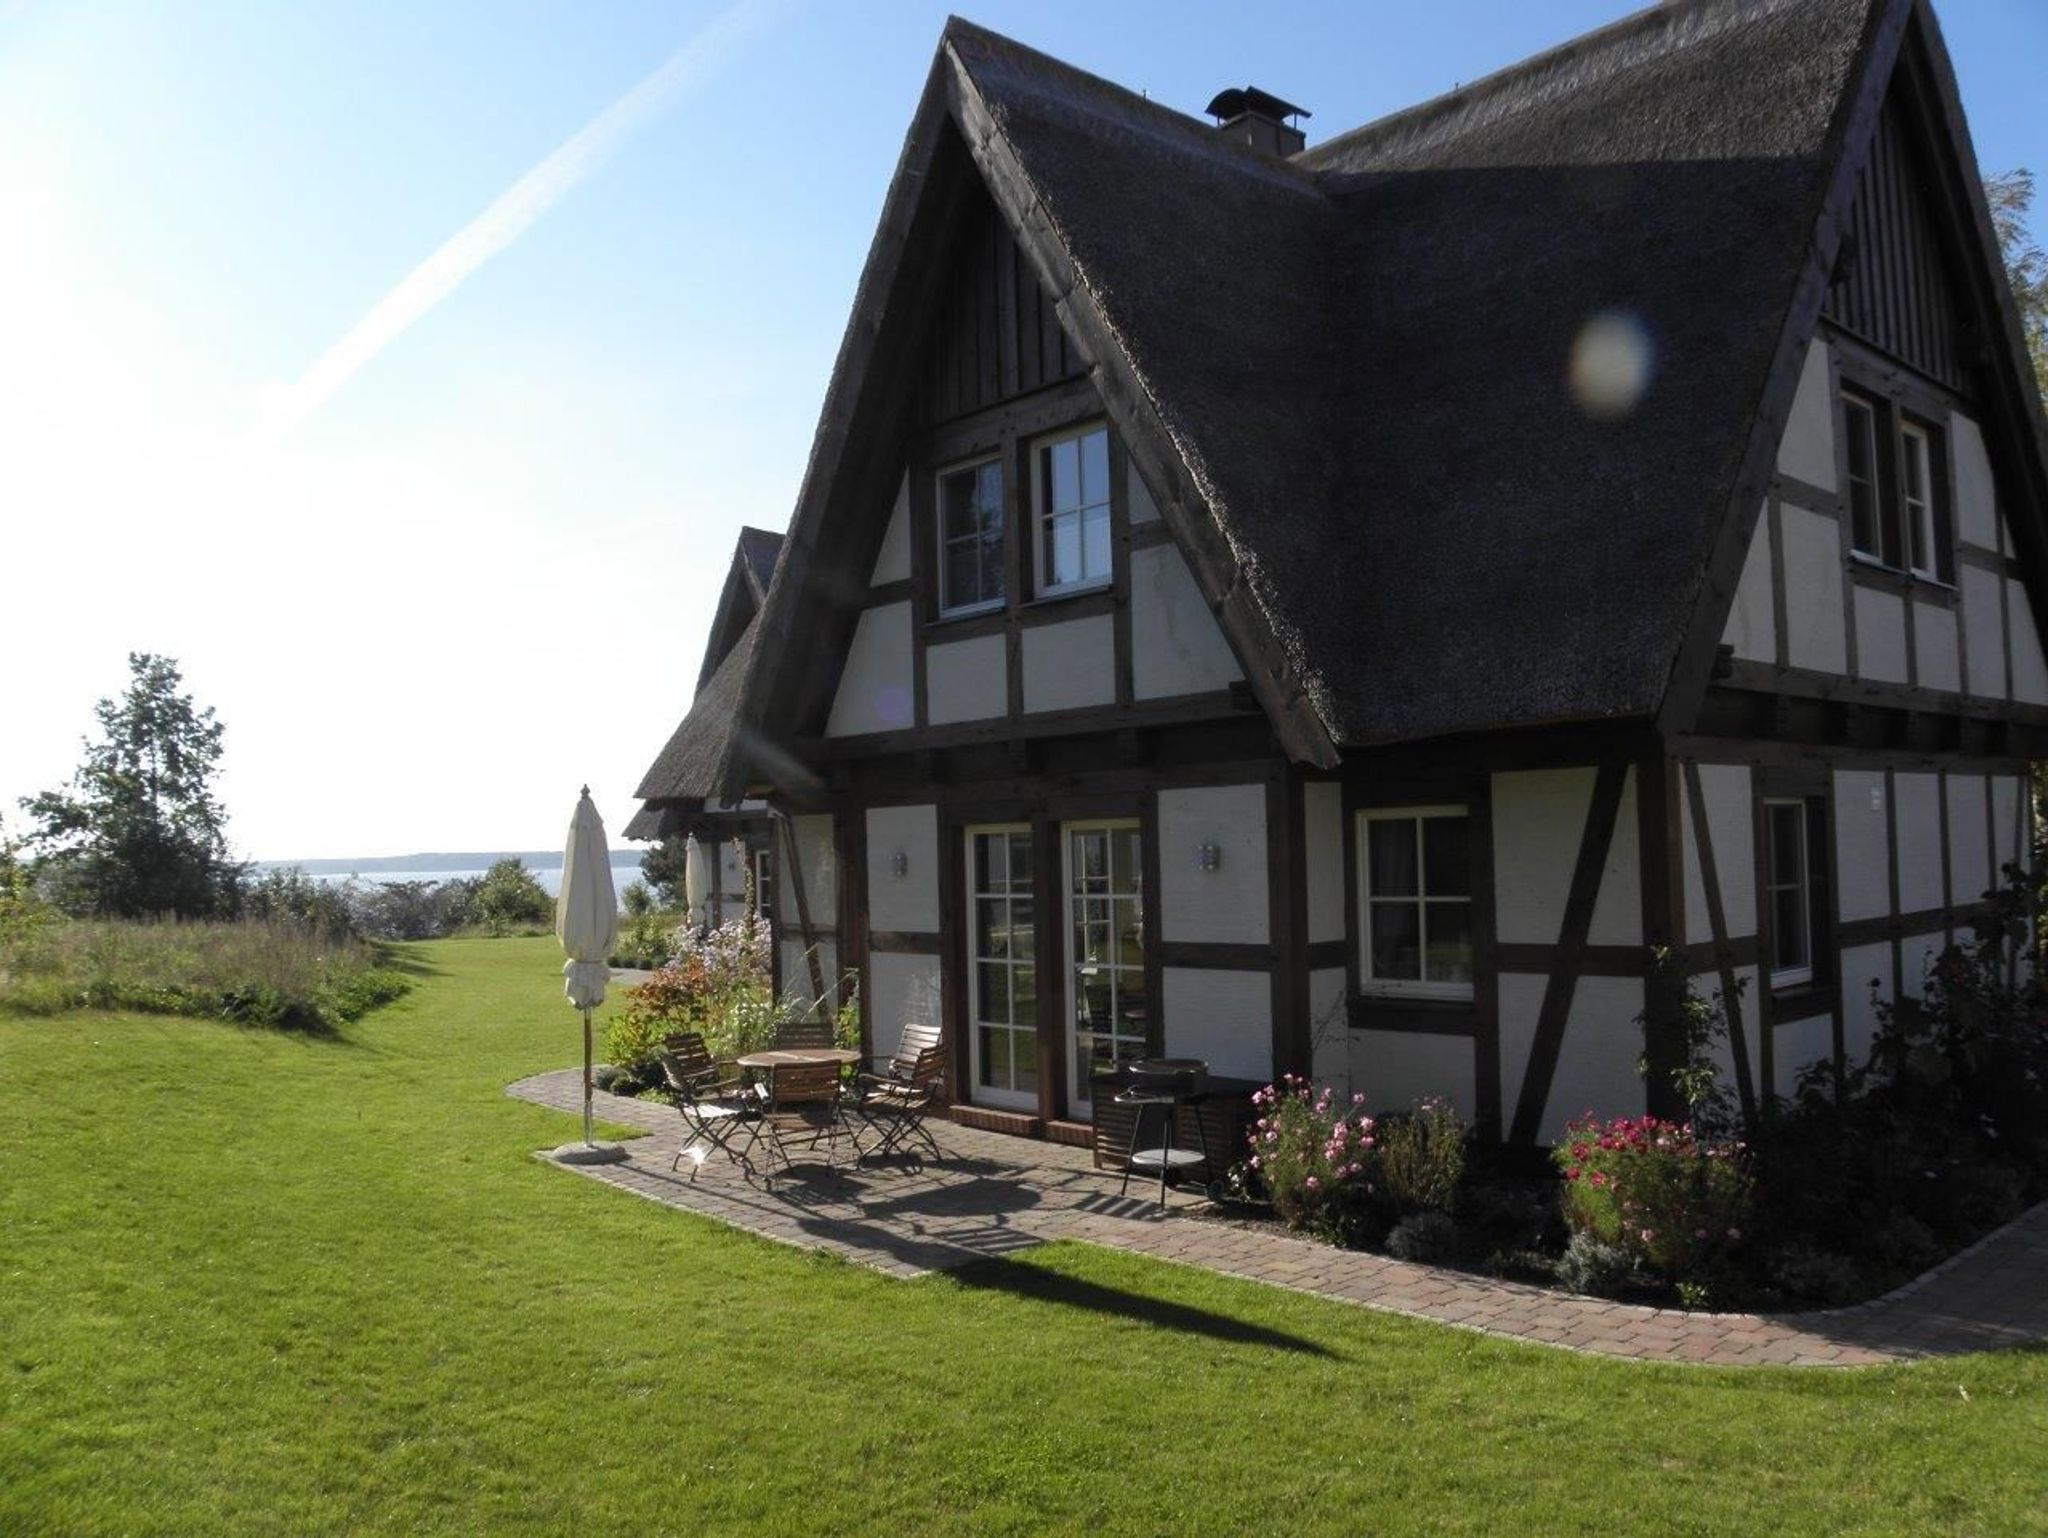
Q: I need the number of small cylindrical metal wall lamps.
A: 2